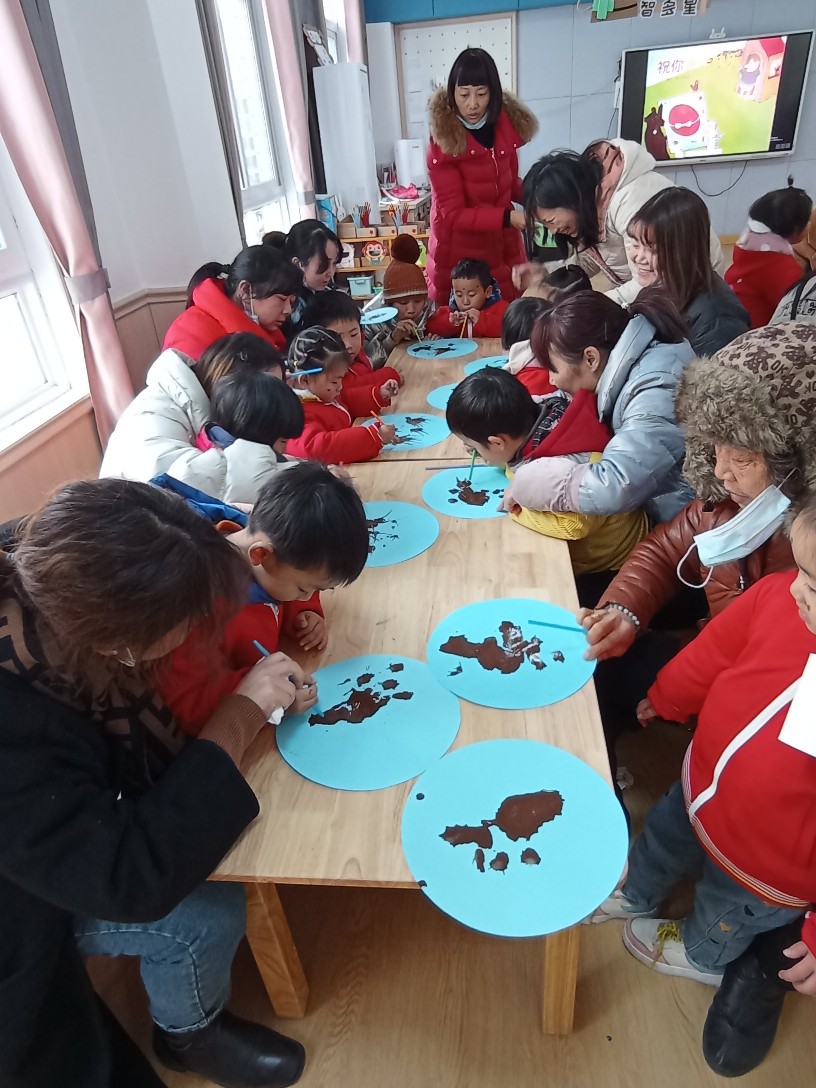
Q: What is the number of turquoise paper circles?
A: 10